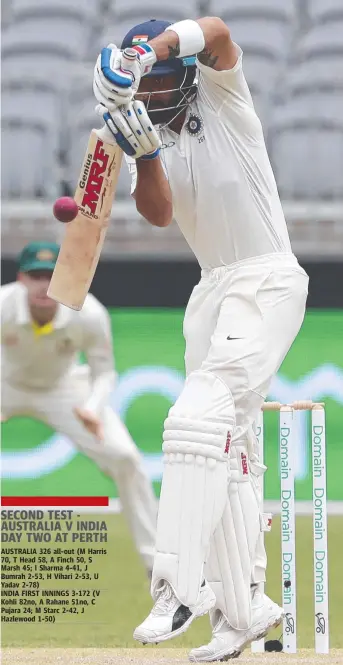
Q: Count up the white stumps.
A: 3